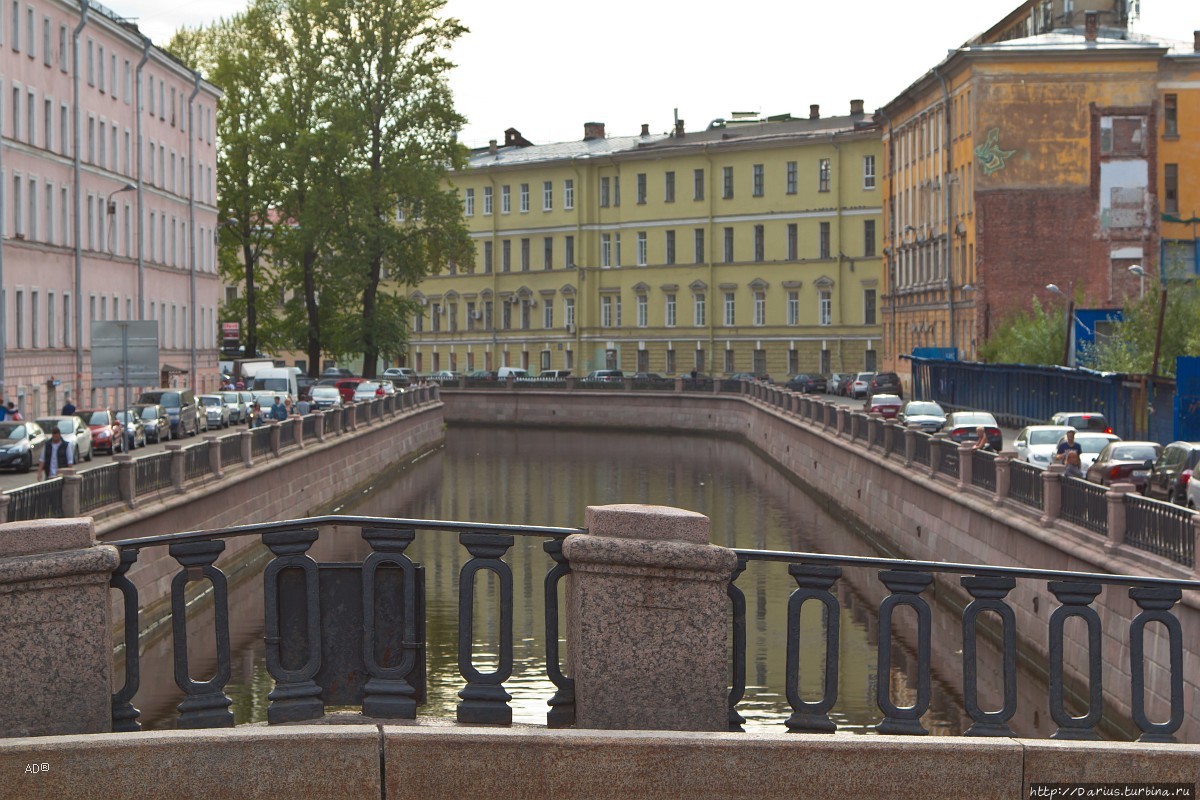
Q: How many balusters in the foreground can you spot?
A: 12